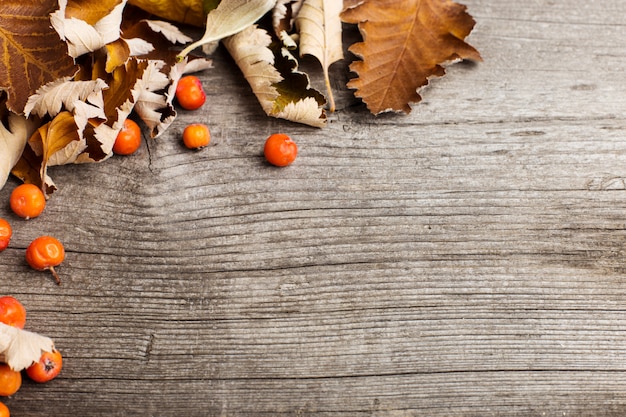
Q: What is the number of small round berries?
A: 11